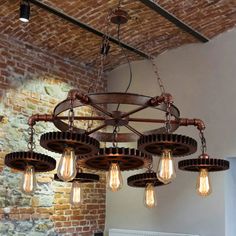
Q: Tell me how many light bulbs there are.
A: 7